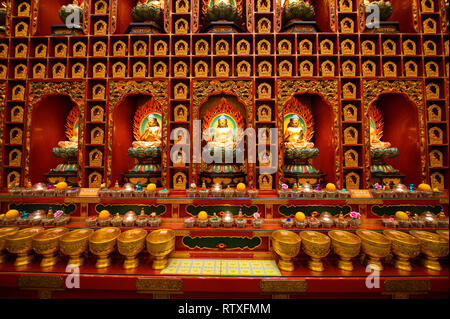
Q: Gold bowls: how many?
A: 14